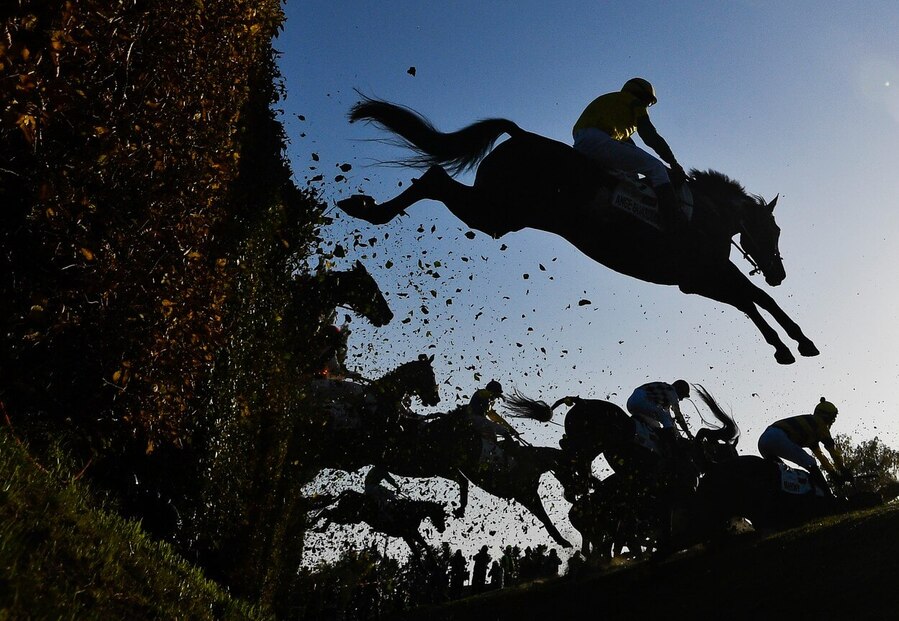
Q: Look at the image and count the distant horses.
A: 6